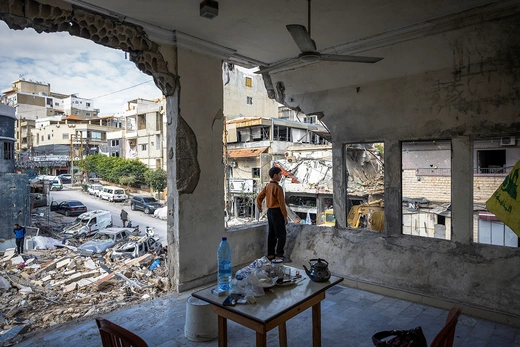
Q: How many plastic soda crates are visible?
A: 0